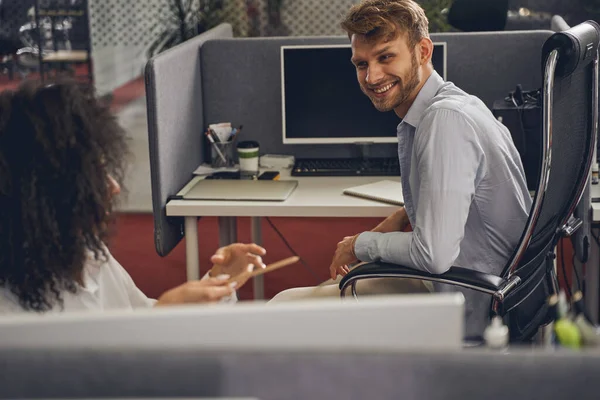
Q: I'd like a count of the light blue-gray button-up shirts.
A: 1